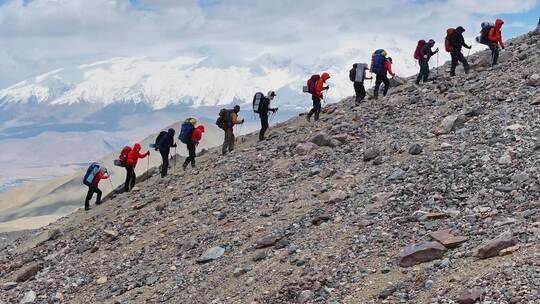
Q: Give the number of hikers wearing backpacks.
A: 12